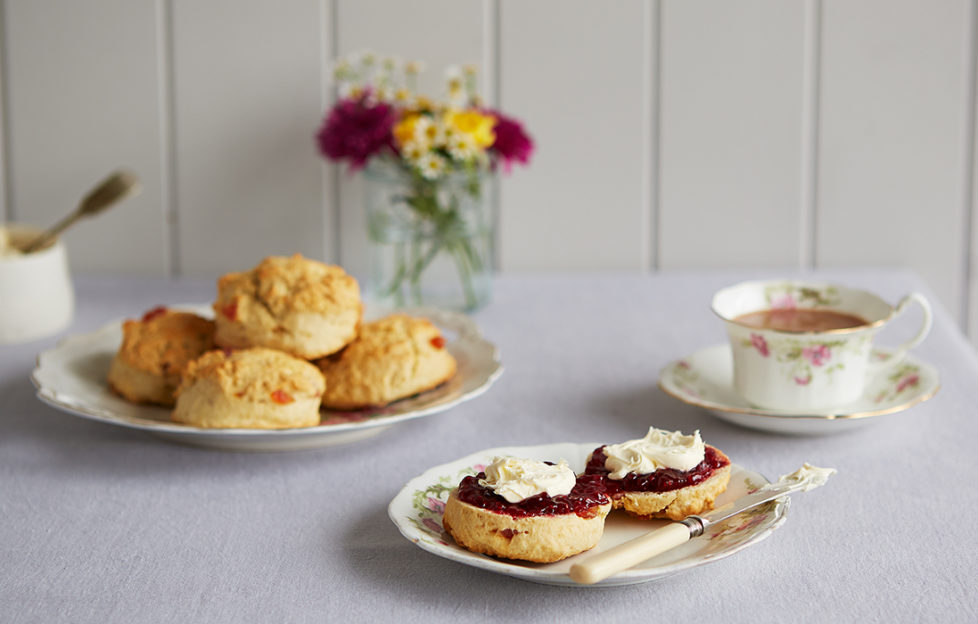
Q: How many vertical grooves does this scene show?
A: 7